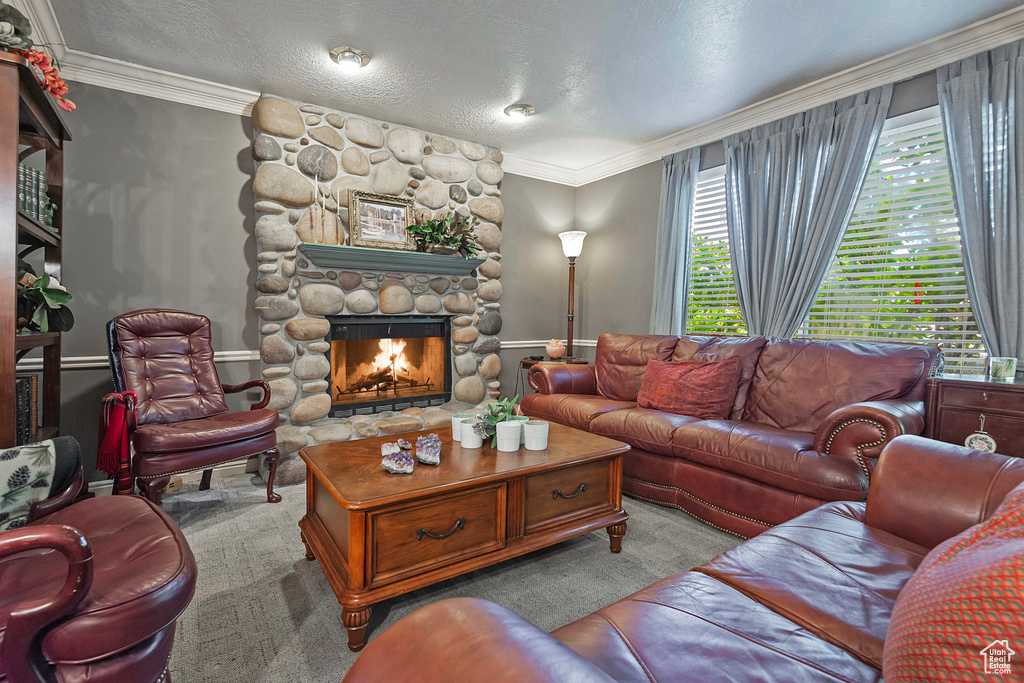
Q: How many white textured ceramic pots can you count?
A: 5